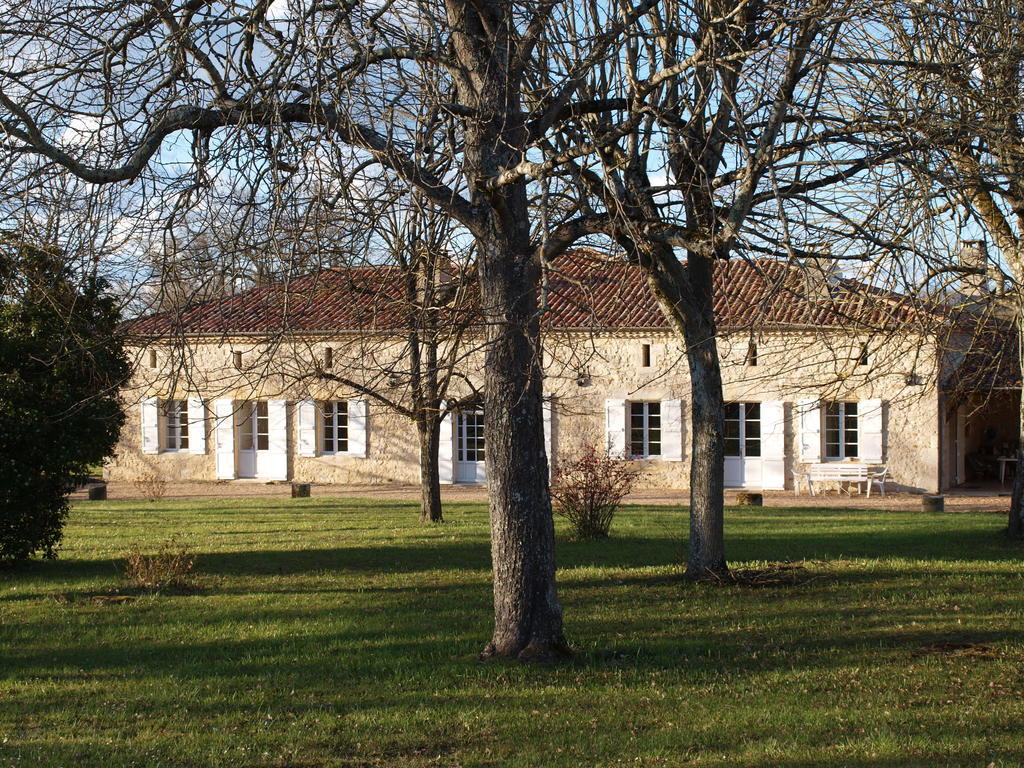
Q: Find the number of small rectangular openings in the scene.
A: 6